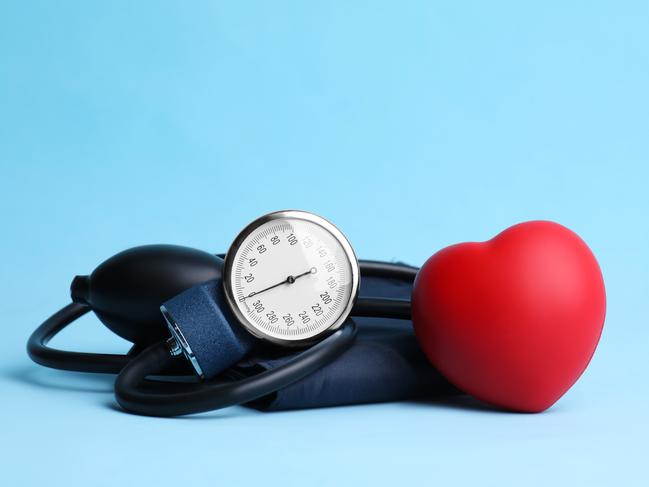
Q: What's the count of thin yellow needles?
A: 0